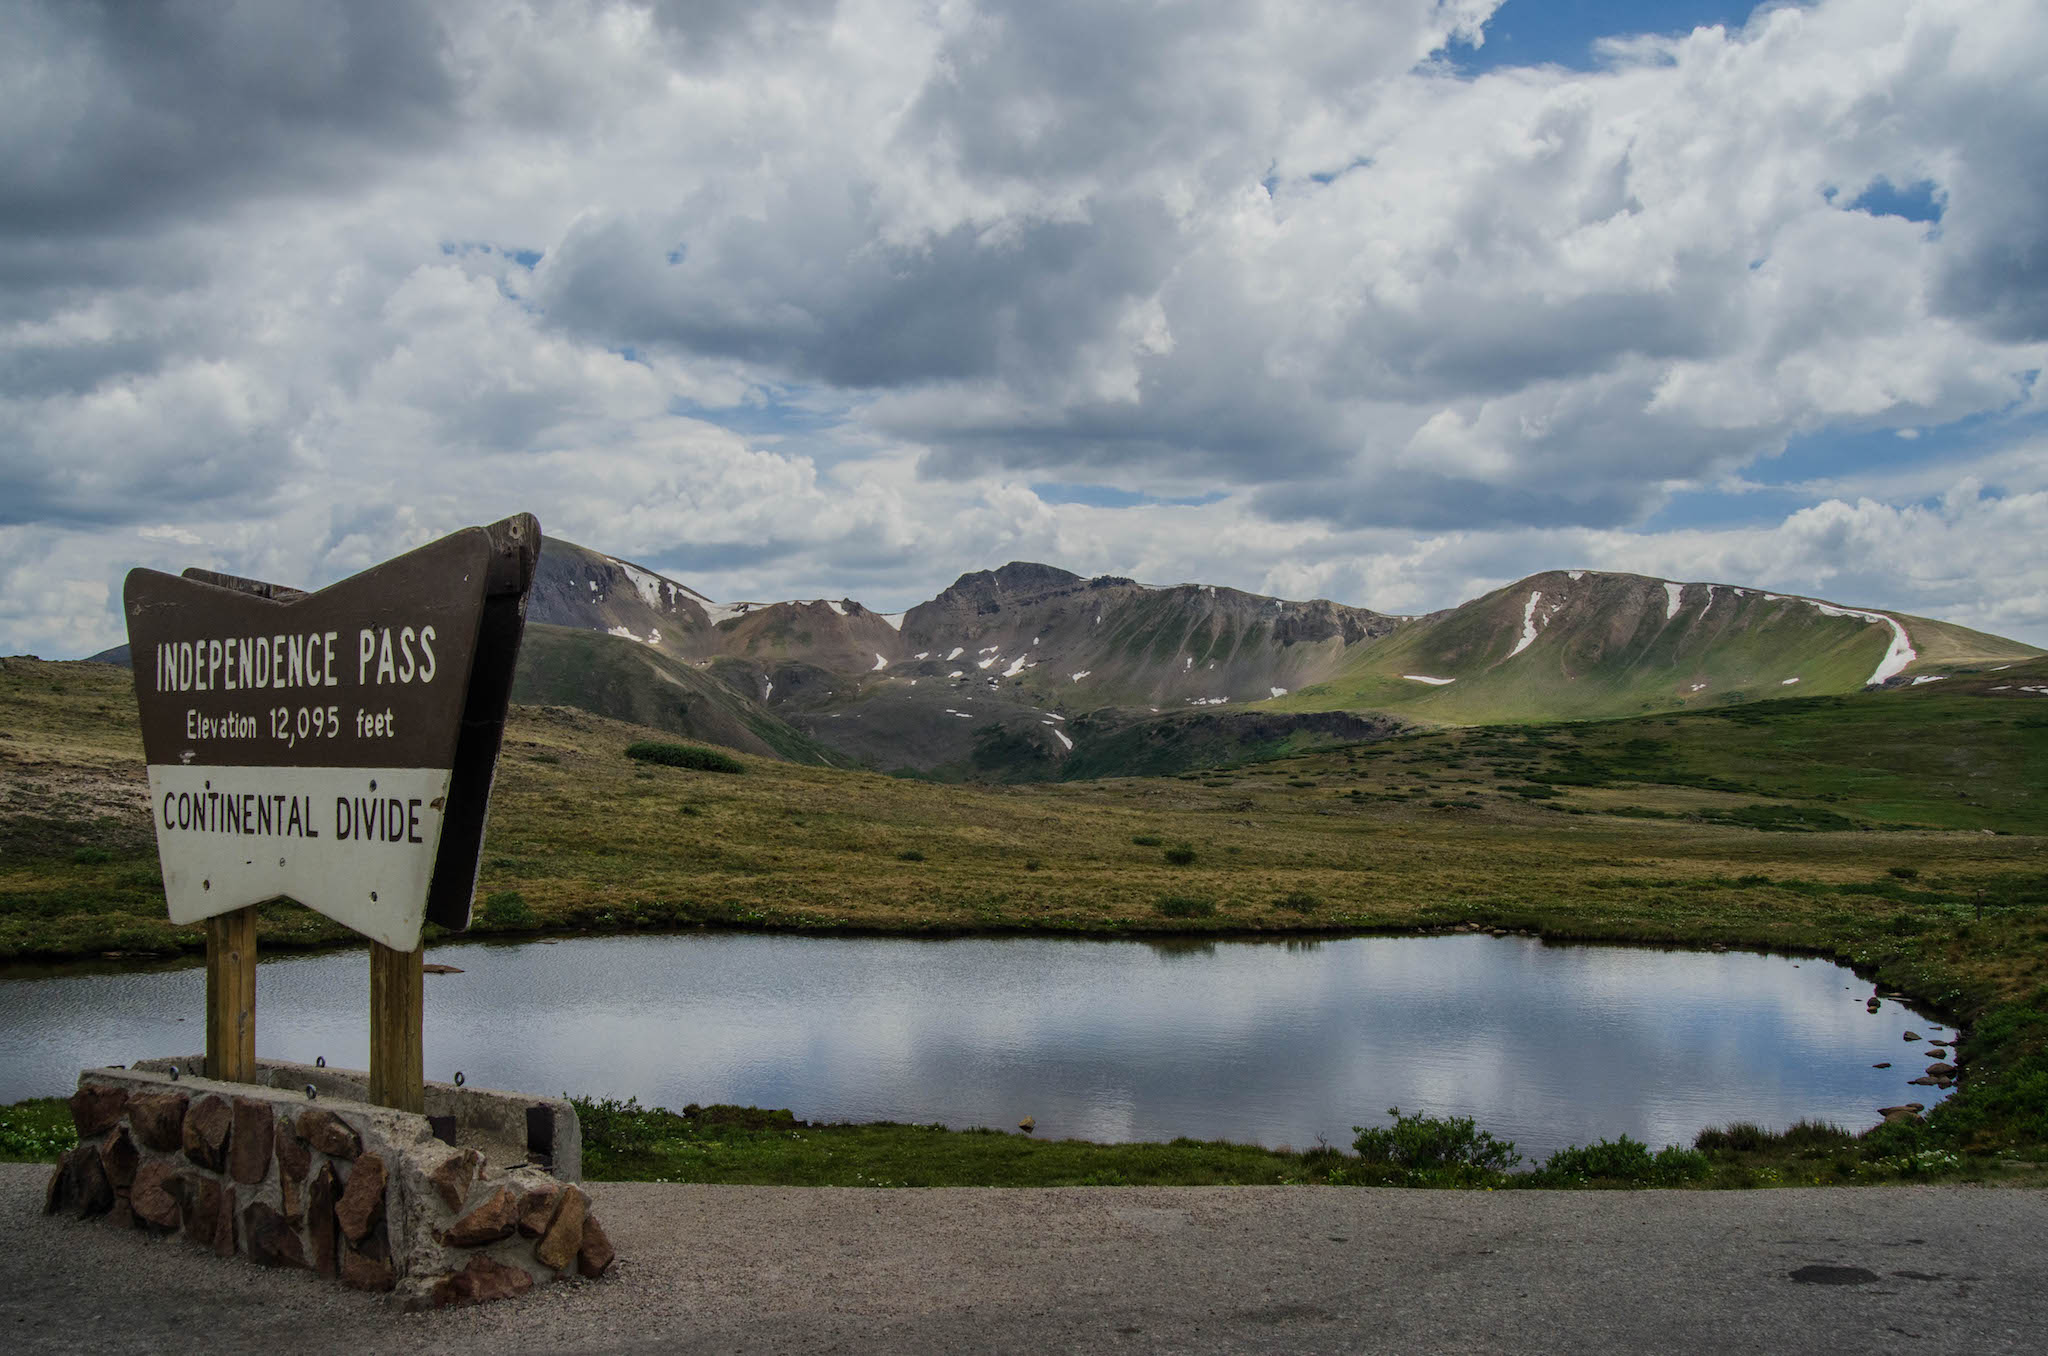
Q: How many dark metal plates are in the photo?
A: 2